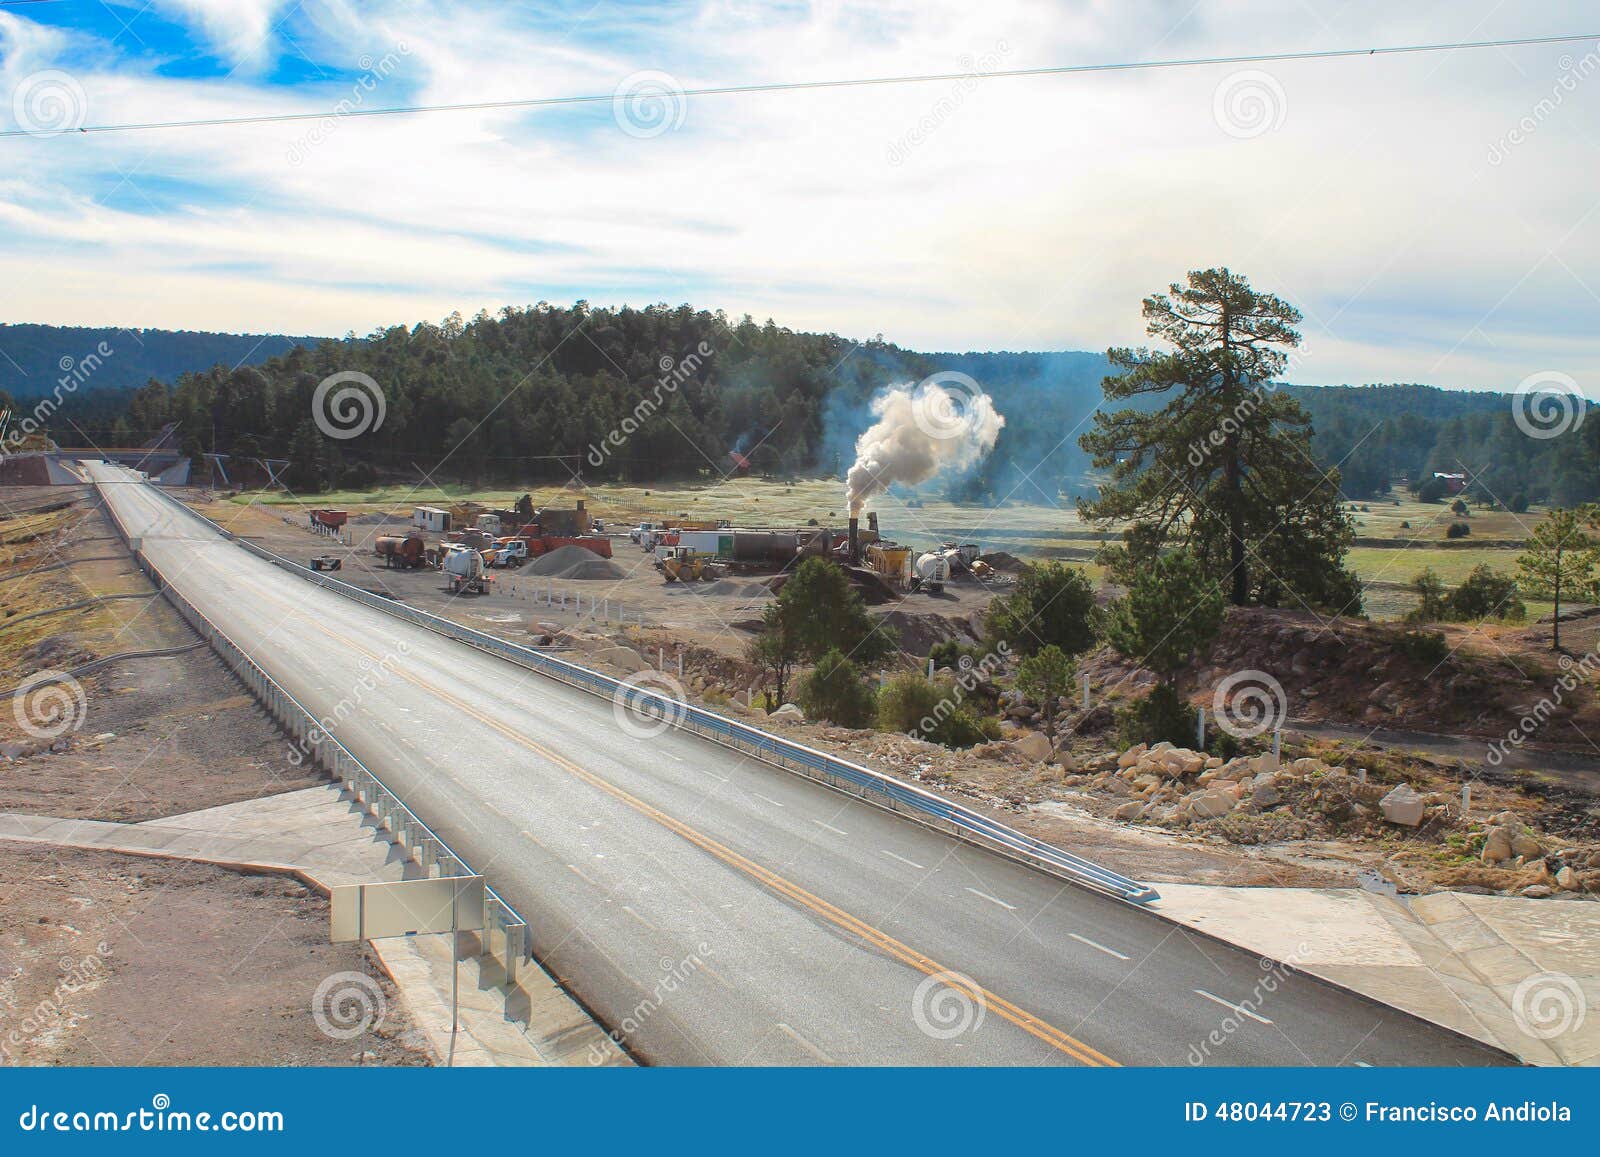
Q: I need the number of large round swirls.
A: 12